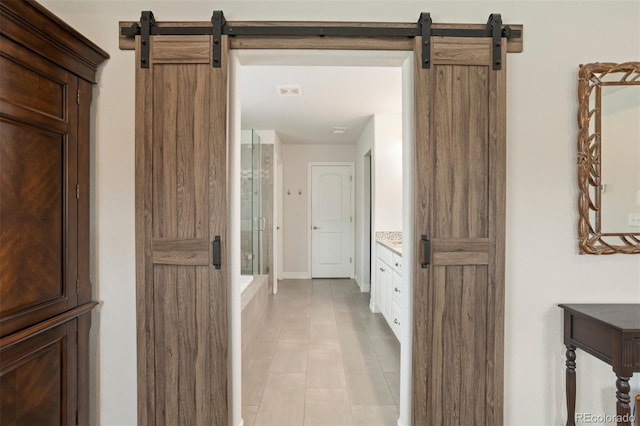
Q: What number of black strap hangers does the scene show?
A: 4